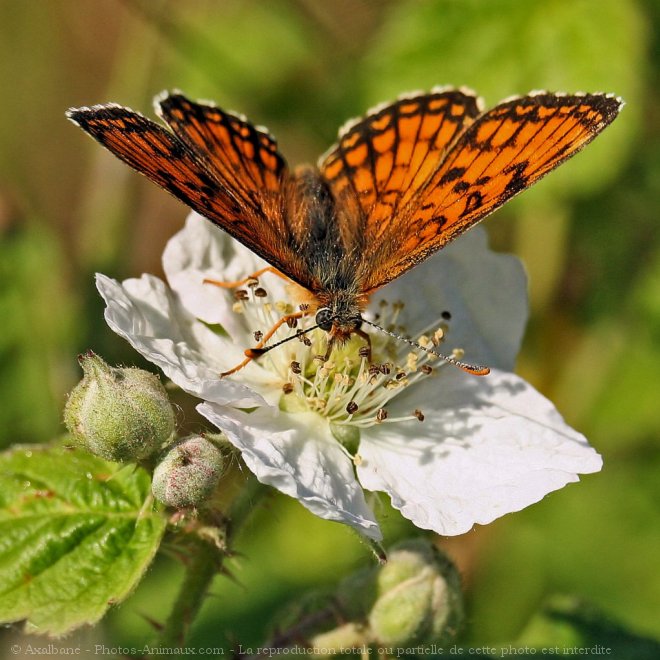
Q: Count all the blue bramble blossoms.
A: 0